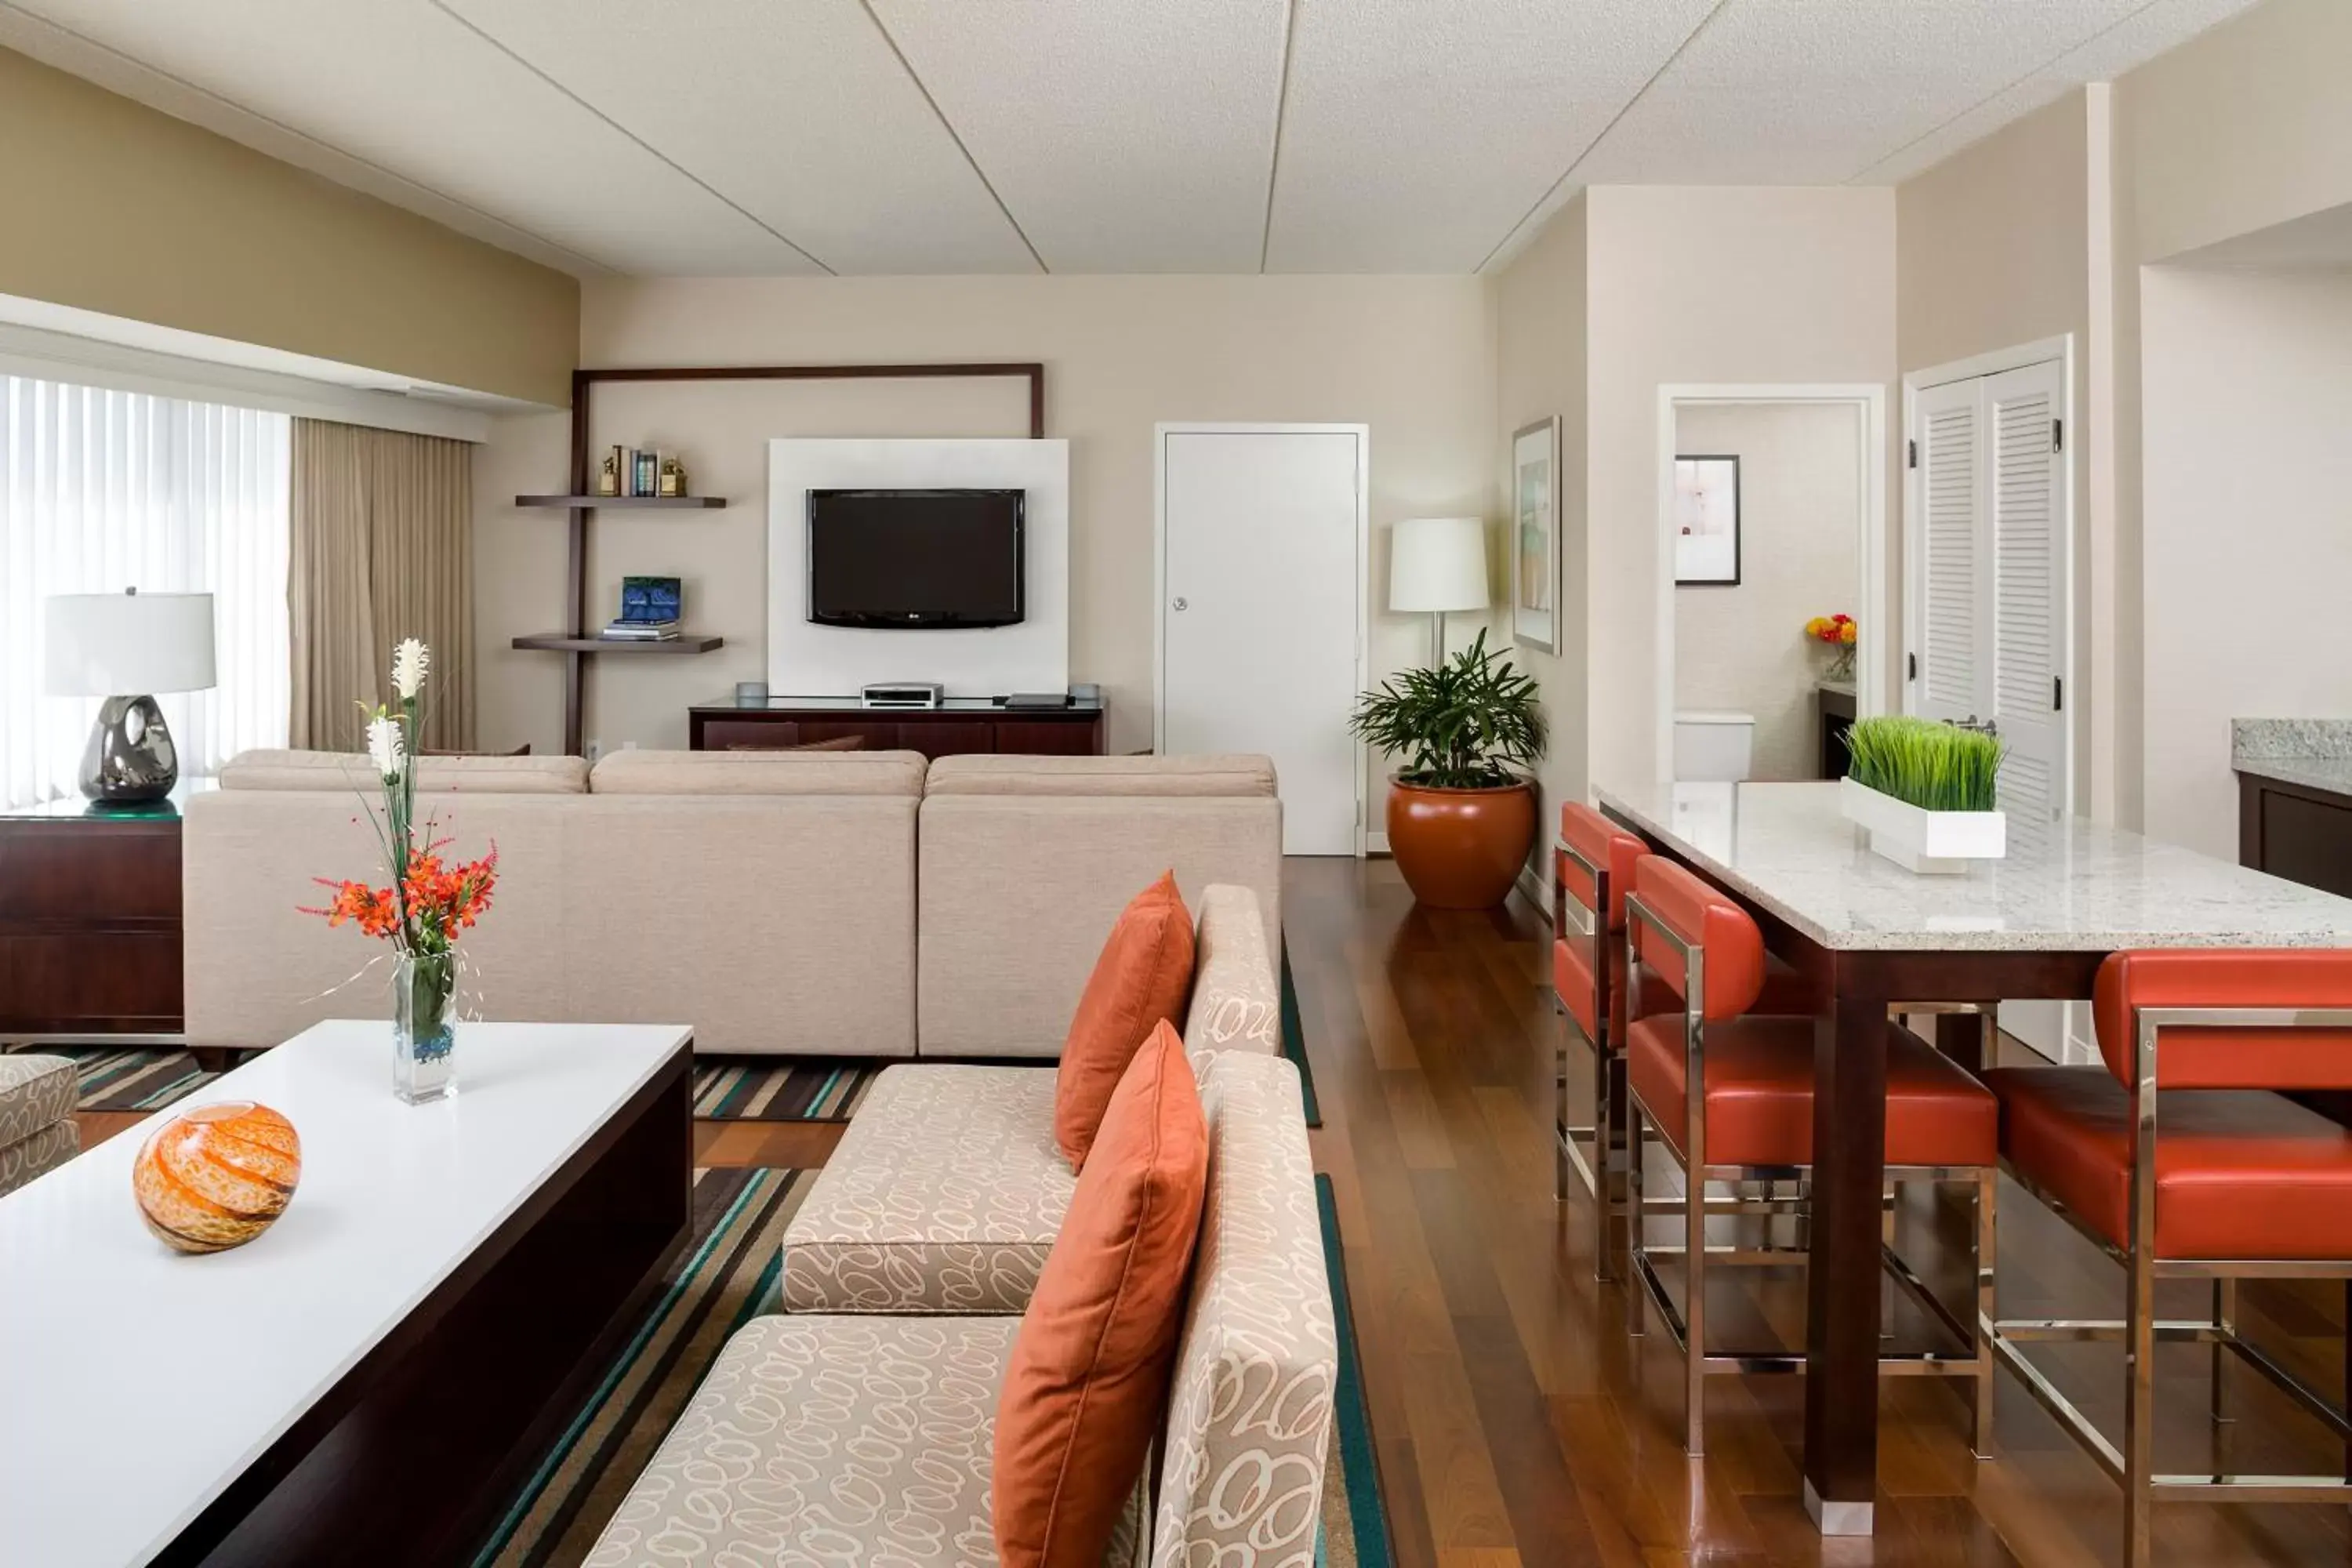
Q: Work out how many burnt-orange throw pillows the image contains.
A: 2